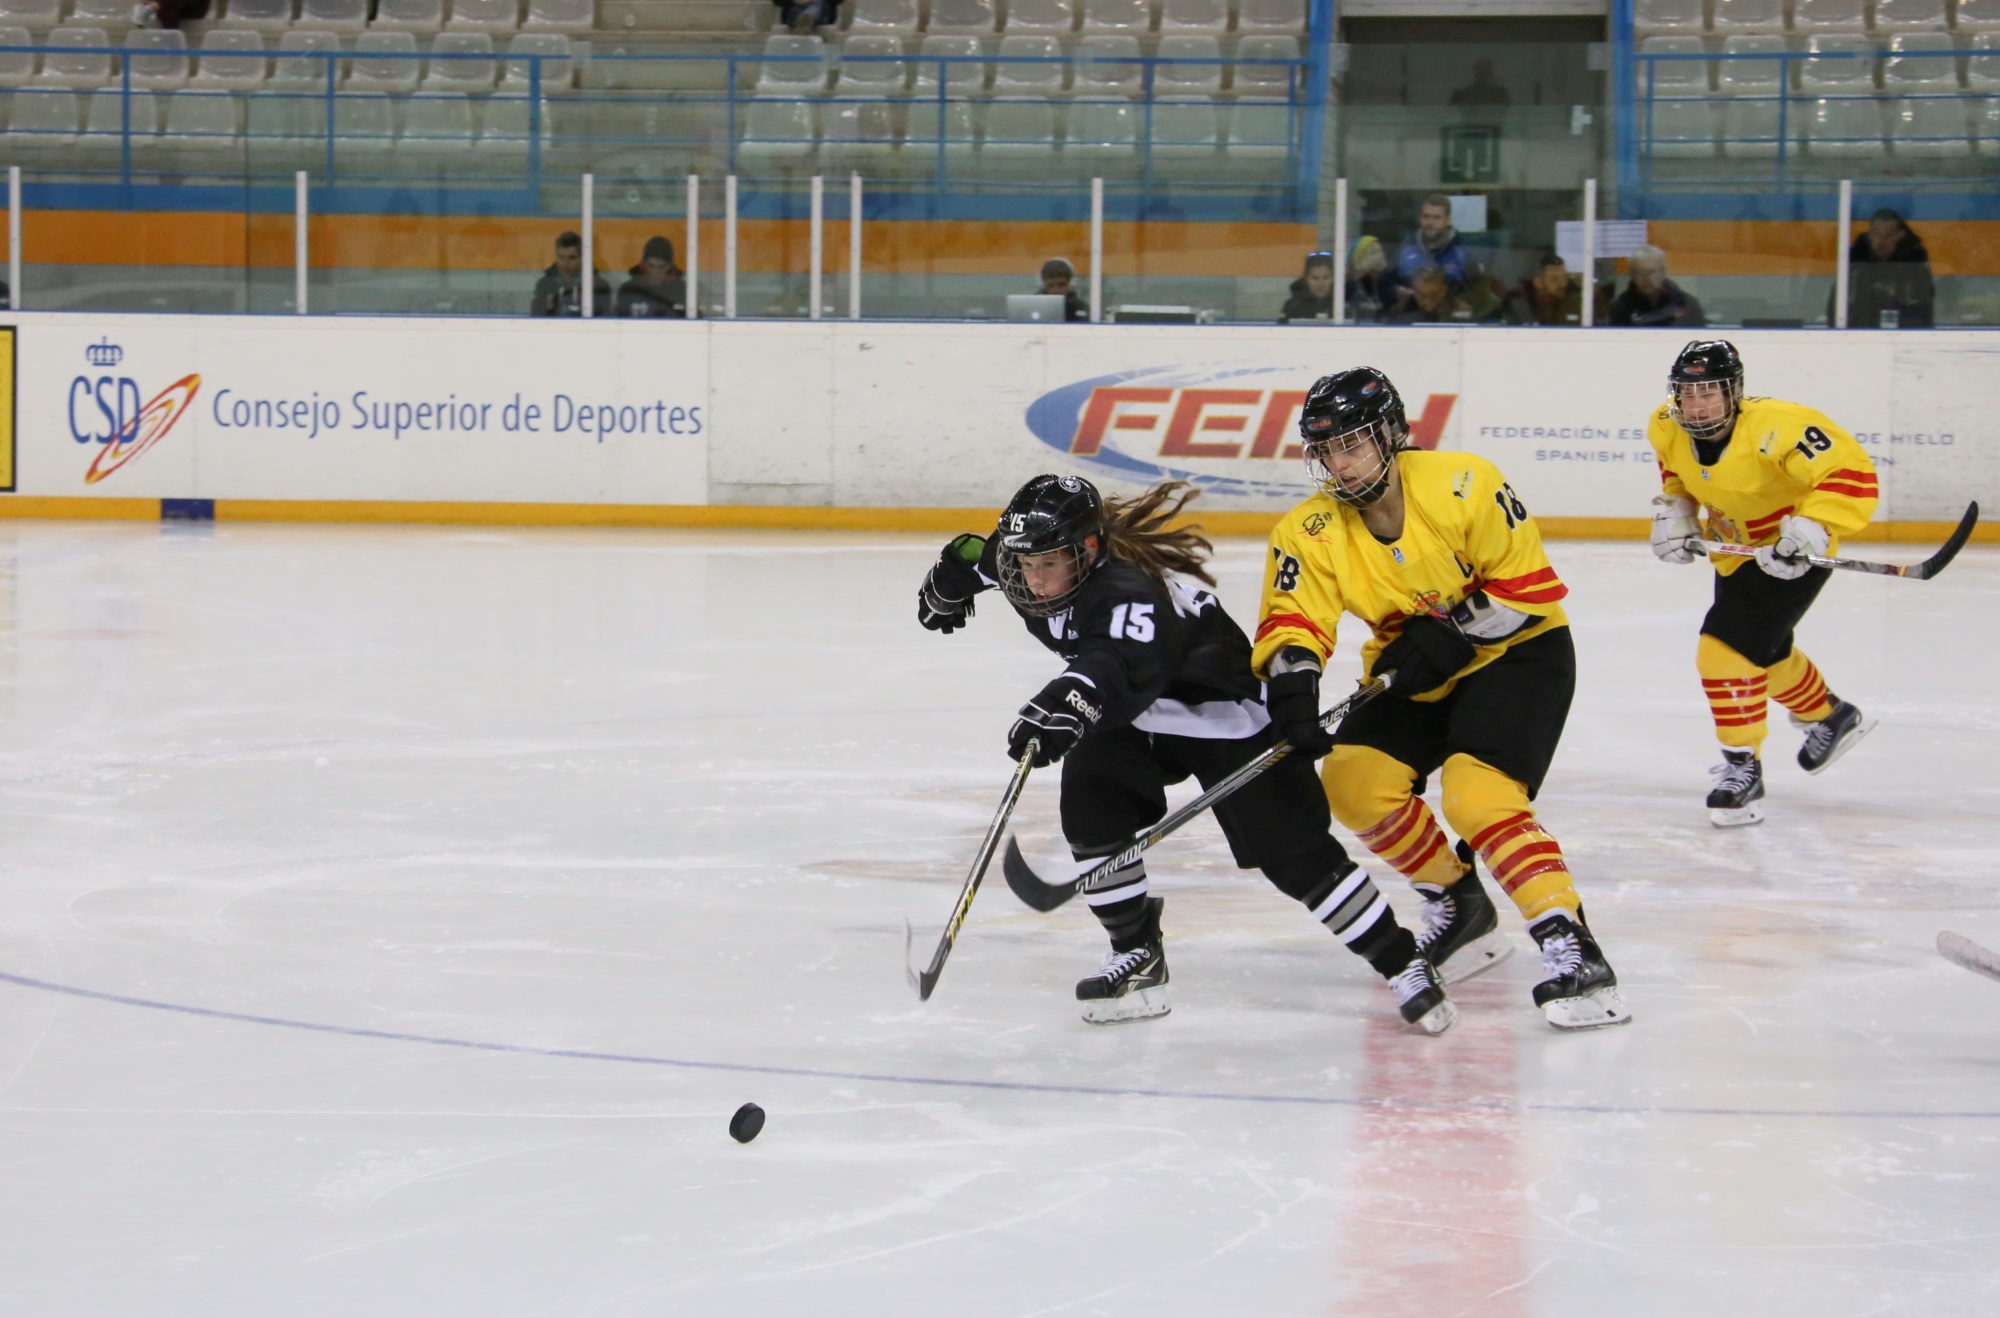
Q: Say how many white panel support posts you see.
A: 11